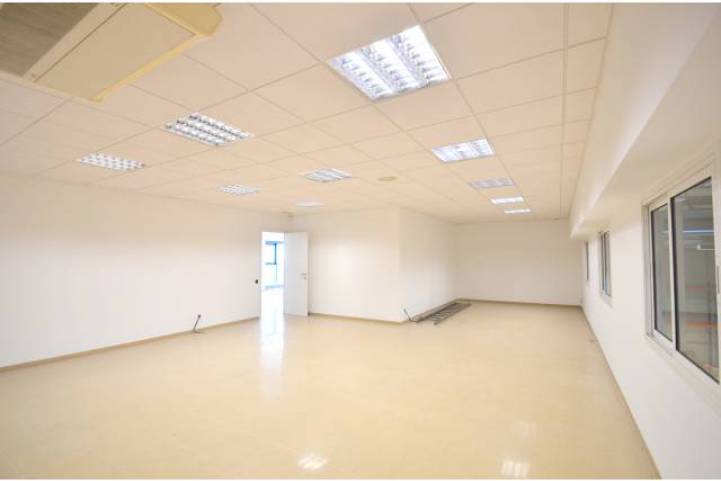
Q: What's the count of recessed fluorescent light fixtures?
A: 10